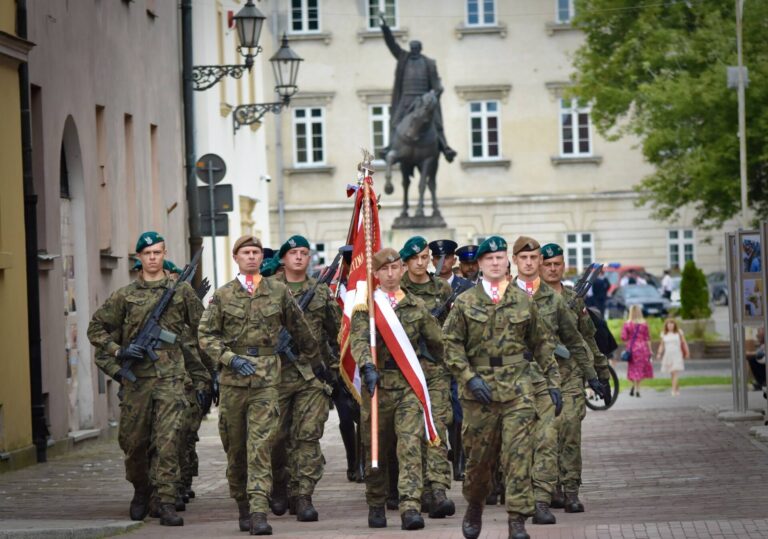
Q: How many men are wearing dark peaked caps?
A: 2